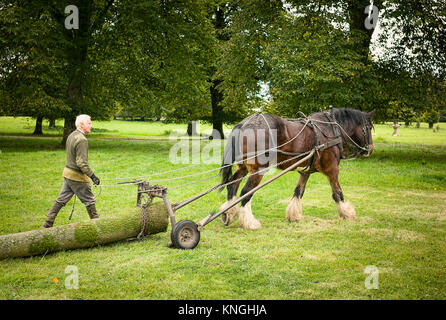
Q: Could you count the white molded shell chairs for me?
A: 0